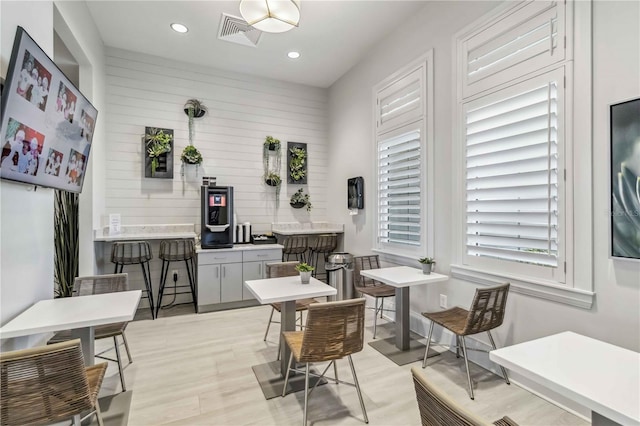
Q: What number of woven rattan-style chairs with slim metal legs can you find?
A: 7